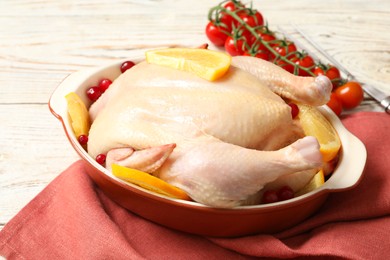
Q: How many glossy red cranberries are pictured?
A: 8